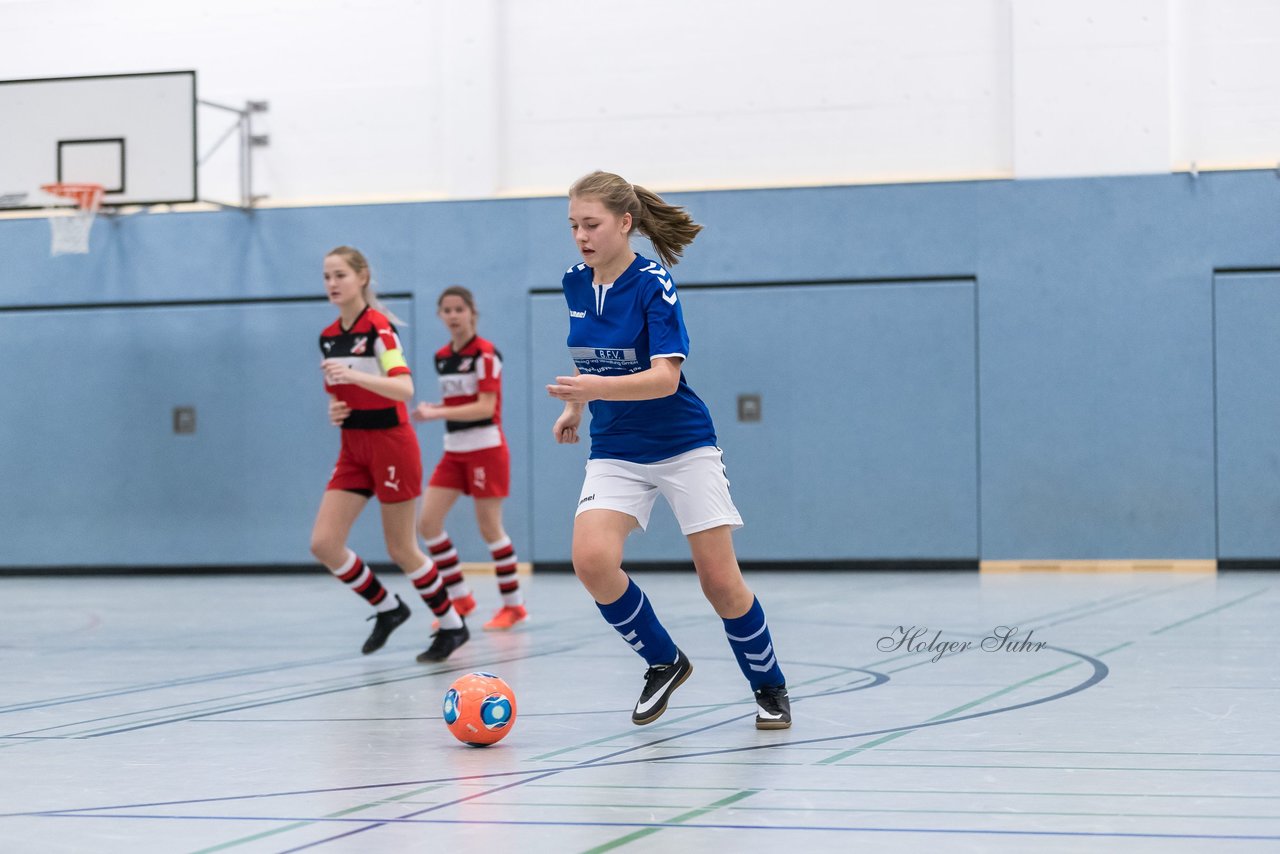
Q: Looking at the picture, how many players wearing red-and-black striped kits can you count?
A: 2